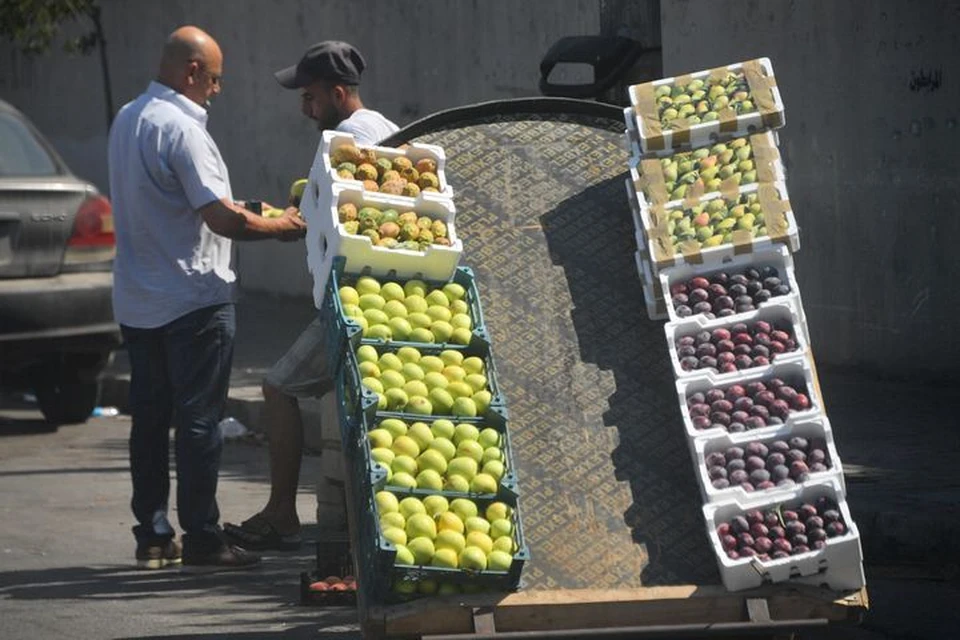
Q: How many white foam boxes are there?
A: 10